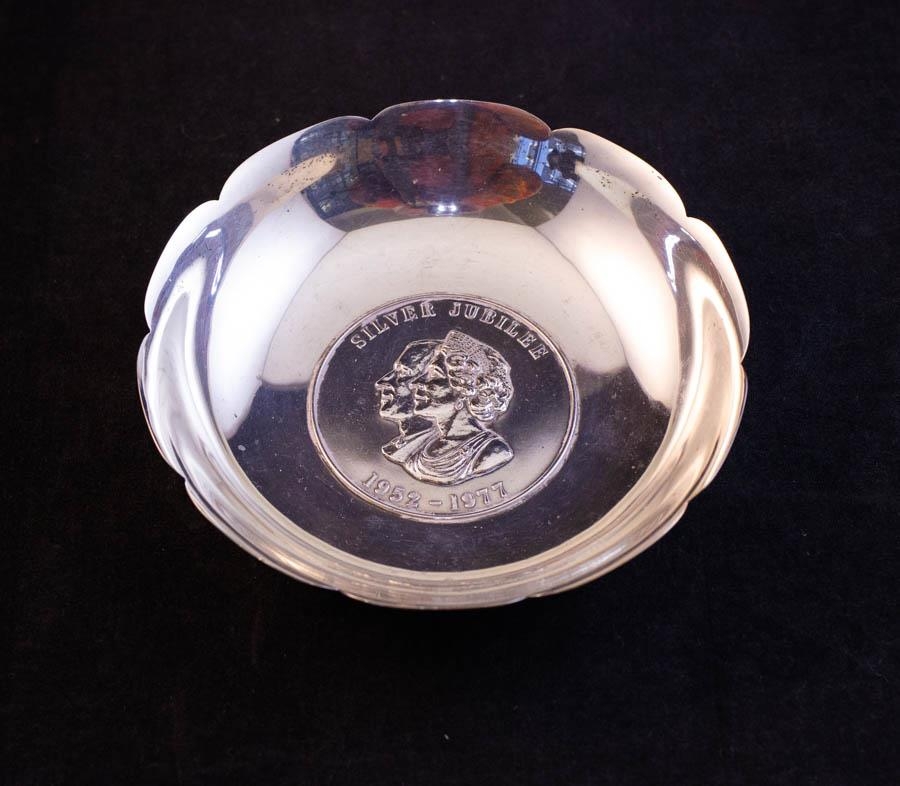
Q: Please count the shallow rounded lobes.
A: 10